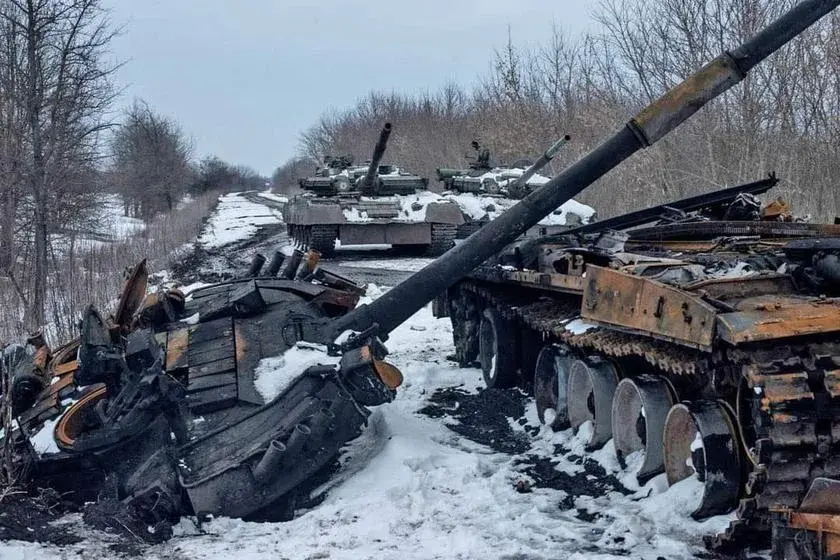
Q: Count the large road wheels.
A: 5